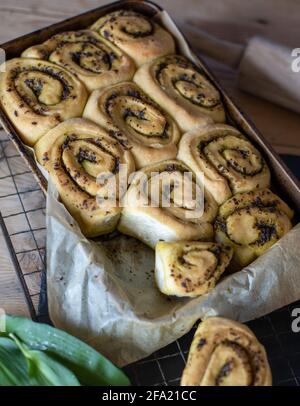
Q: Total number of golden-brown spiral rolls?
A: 11